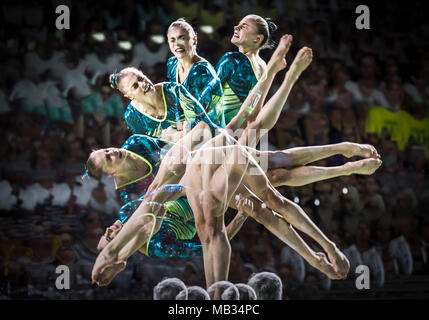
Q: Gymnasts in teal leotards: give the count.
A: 5